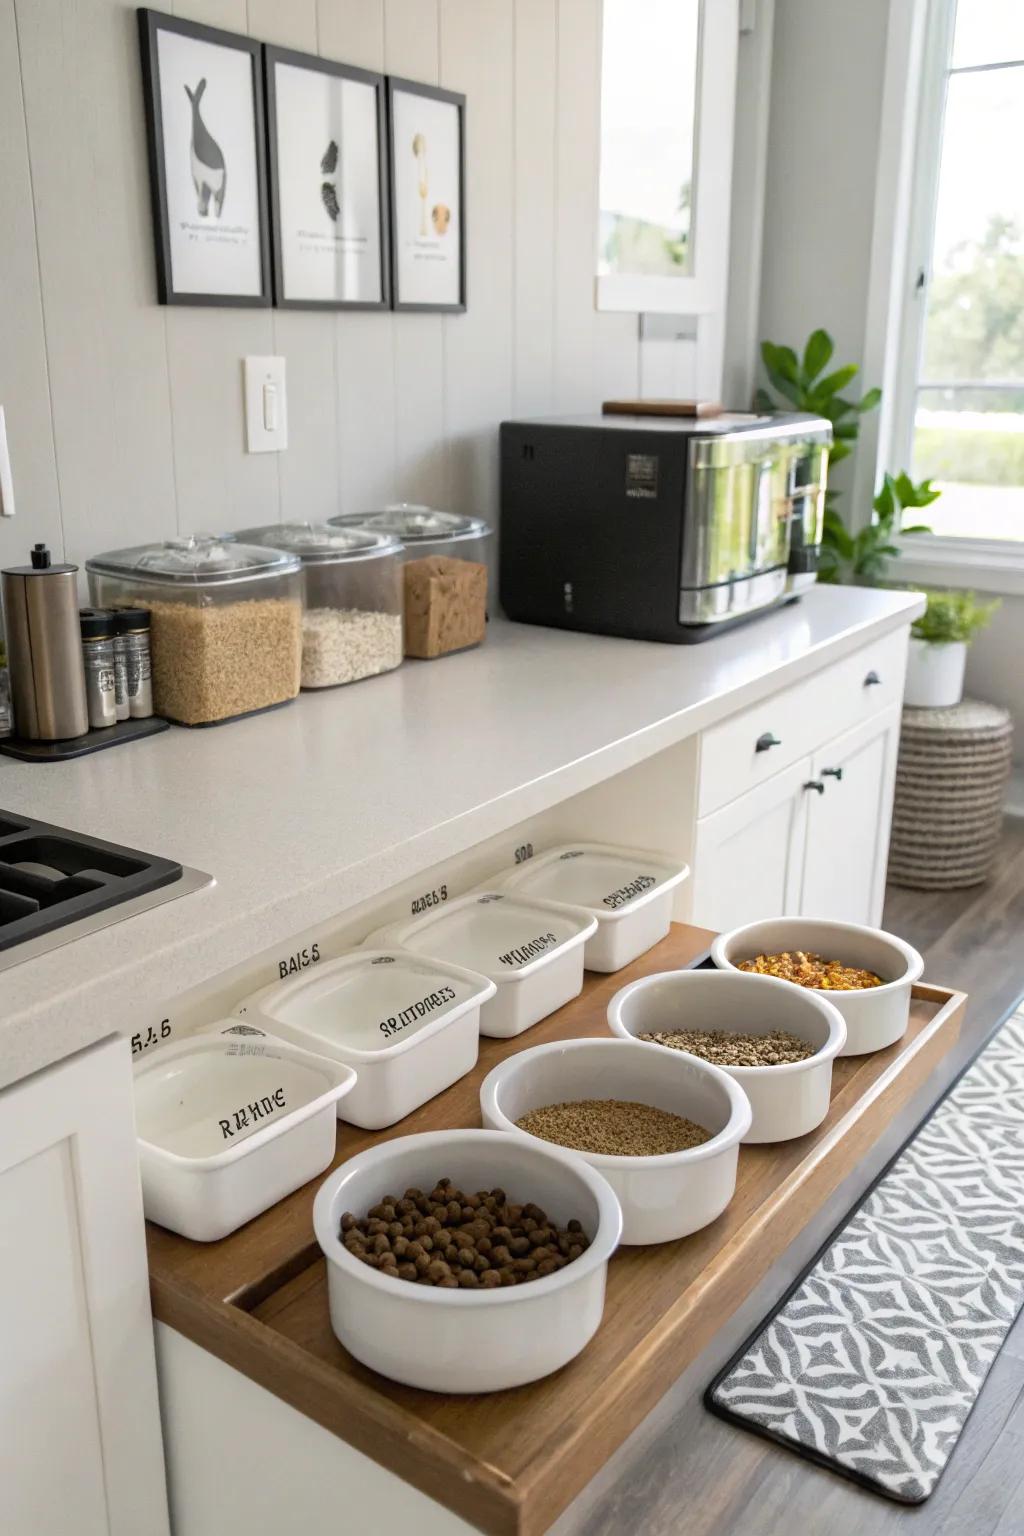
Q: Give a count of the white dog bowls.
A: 4